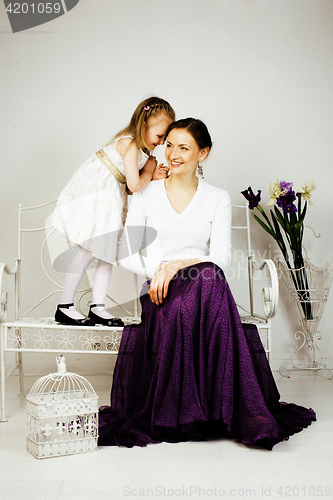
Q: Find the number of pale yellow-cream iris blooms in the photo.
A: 2